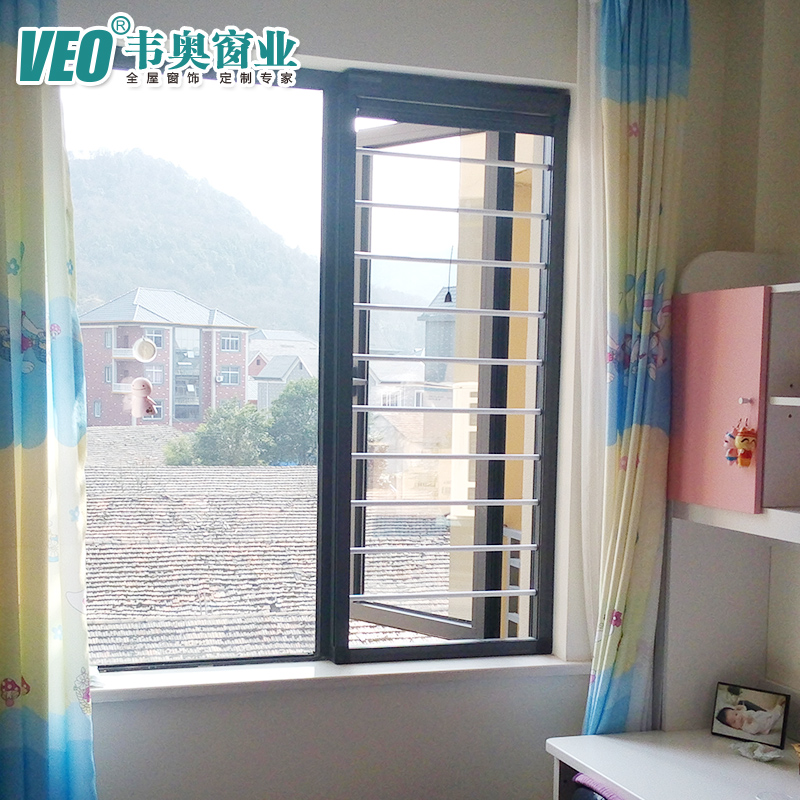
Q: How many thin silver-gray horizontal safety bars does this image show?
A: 10